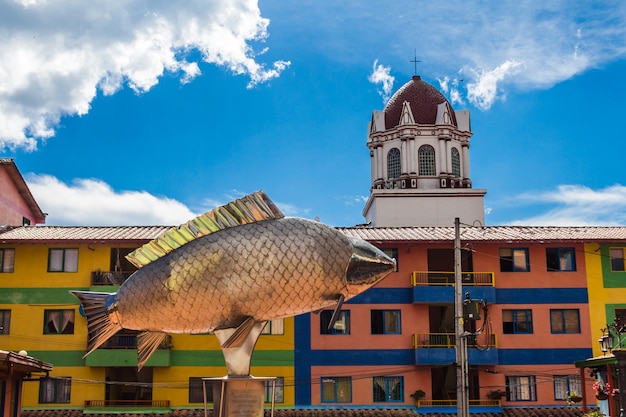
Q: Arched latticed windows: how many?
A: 3